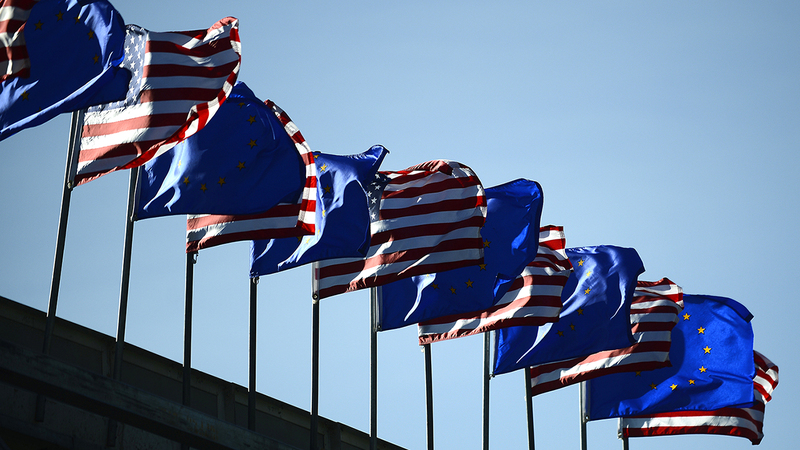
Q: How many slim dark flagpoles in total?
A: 11